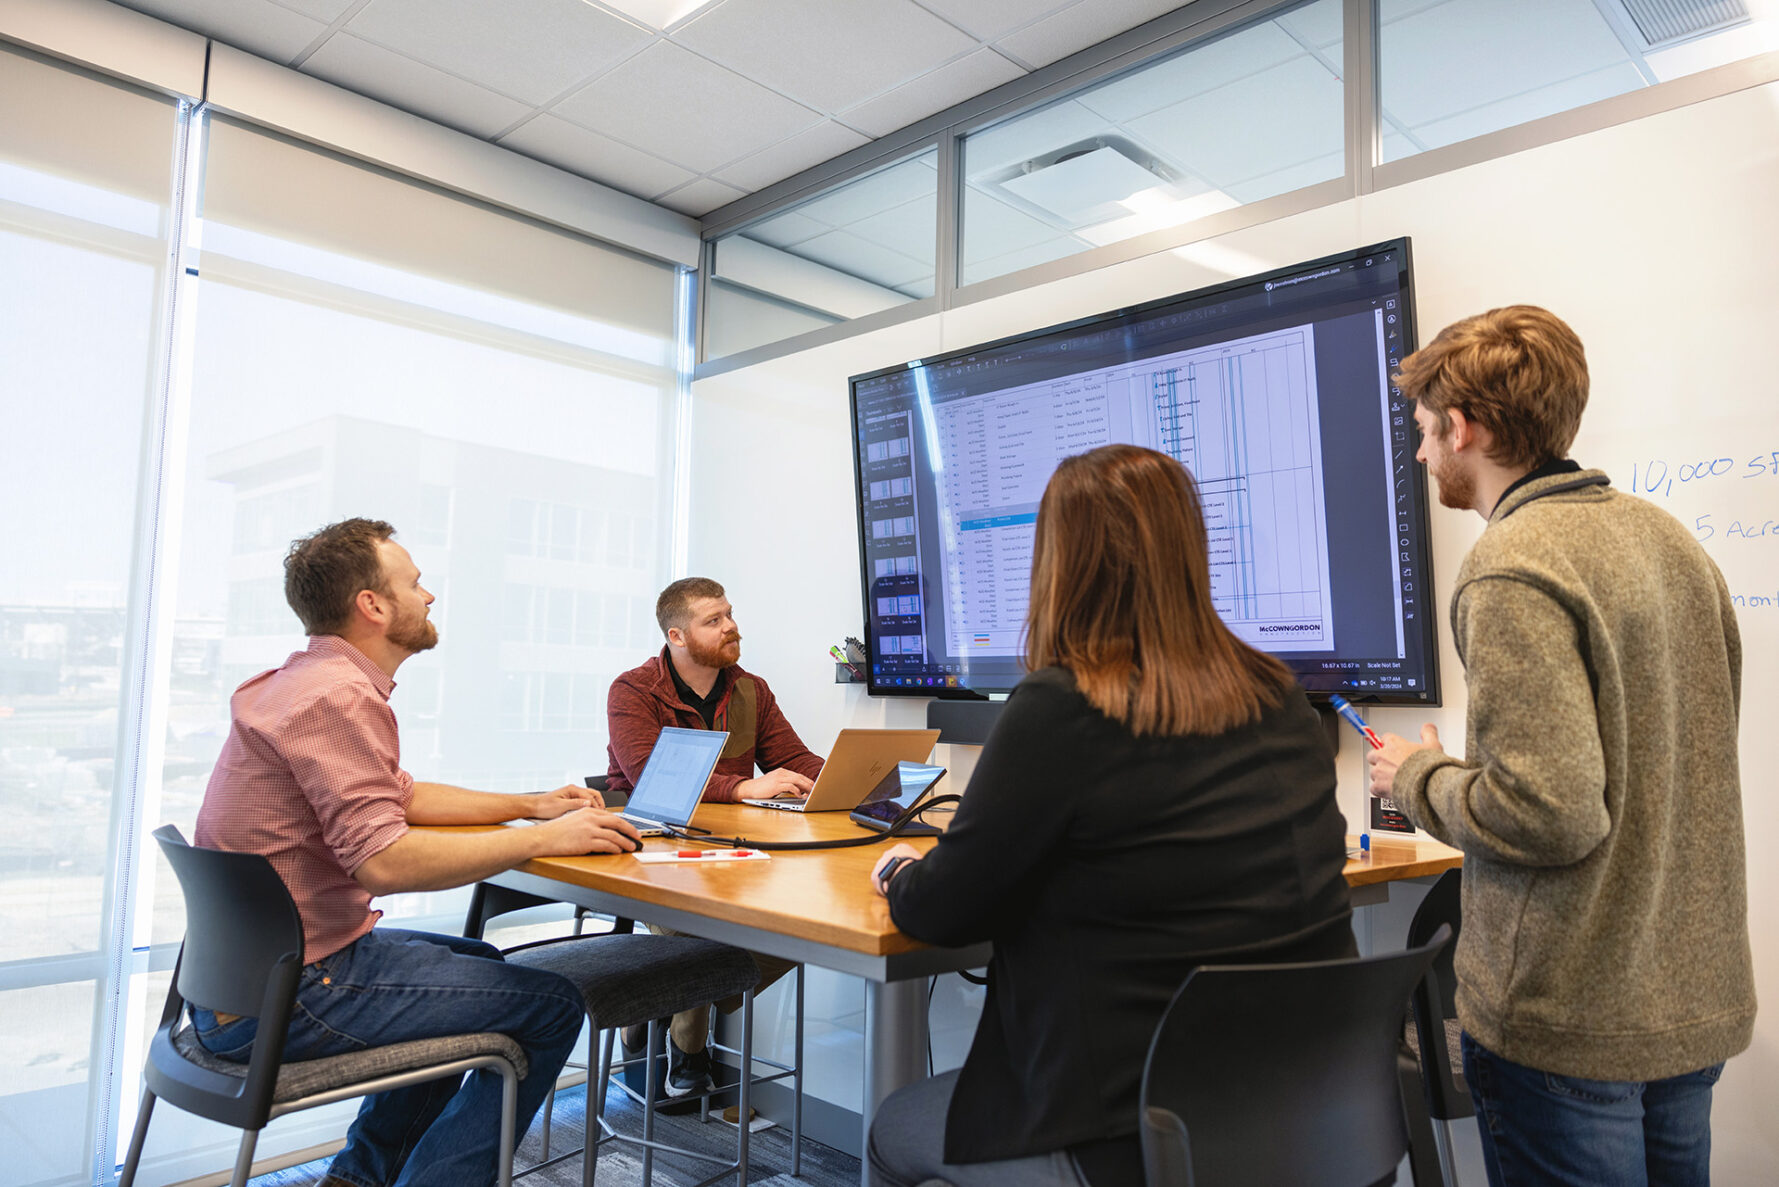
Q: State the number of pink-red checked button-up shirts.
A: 1